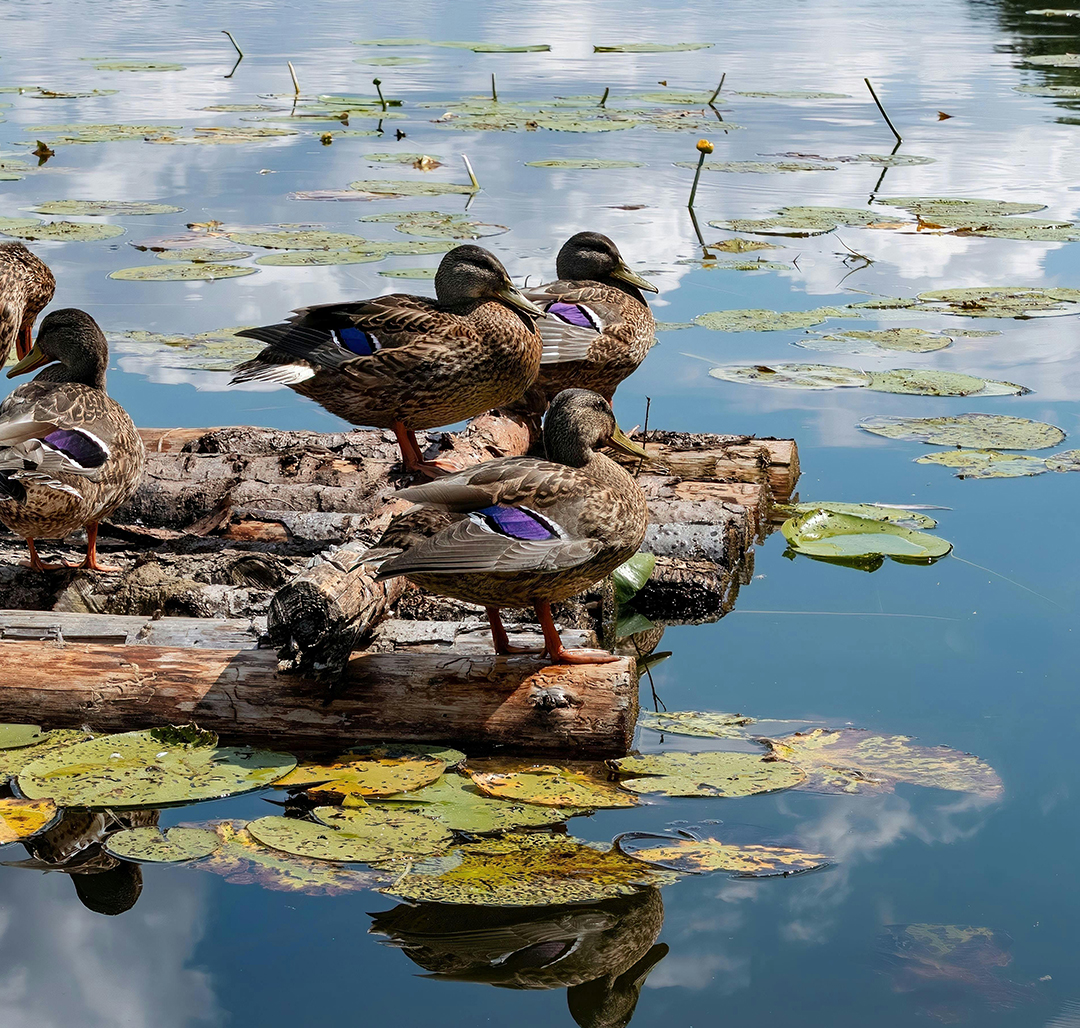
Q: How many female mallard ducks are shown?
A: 5